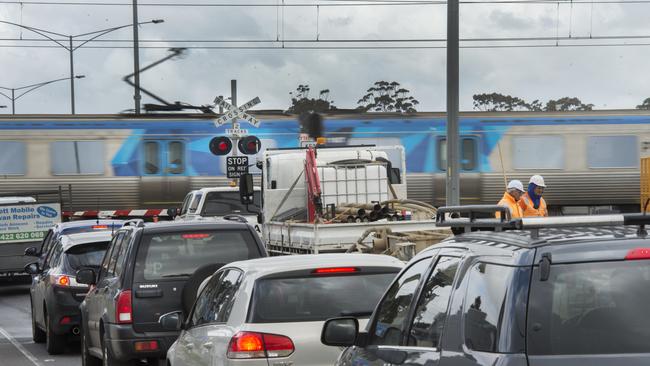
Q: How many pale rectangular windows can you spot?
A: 4